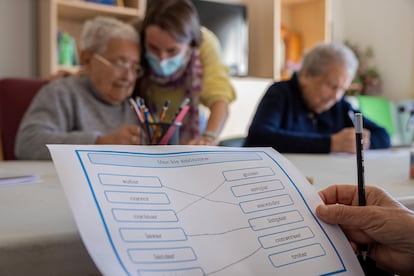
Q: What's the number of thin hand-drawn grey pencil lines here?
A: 4